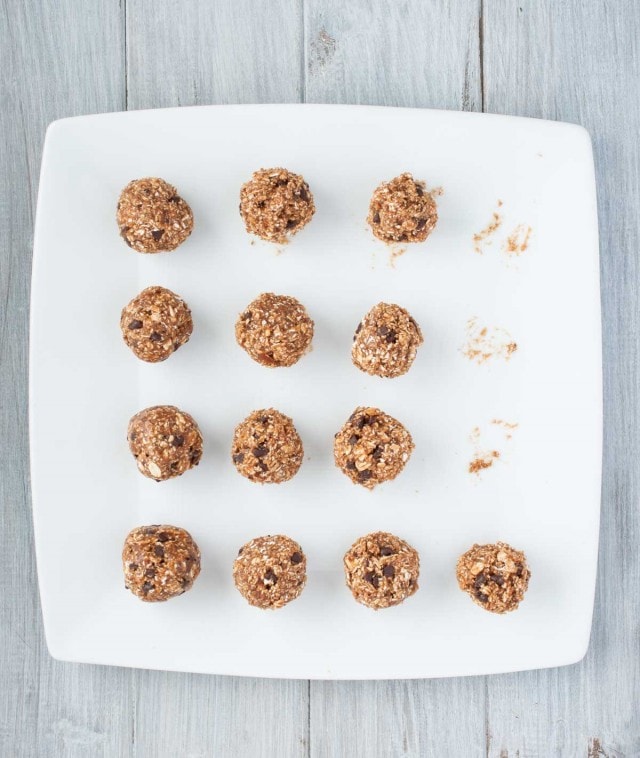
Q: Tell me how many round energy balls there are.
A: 13